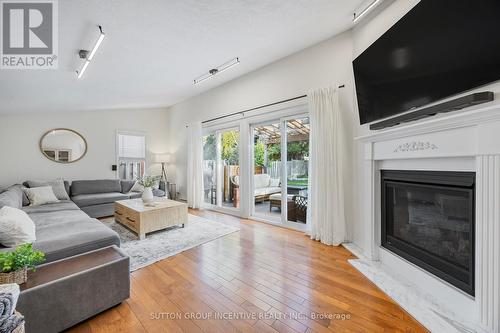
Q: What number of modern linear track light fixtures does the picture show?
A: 3